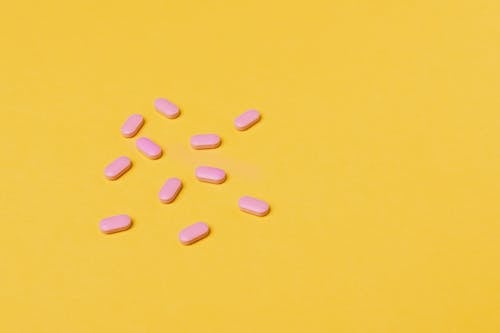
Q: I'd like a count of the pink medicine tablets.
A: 11